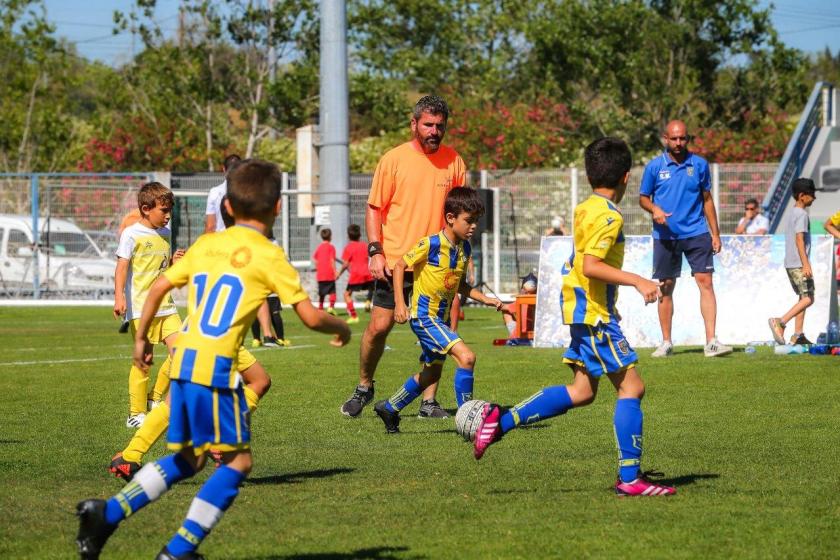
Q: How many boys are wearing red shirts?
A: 2